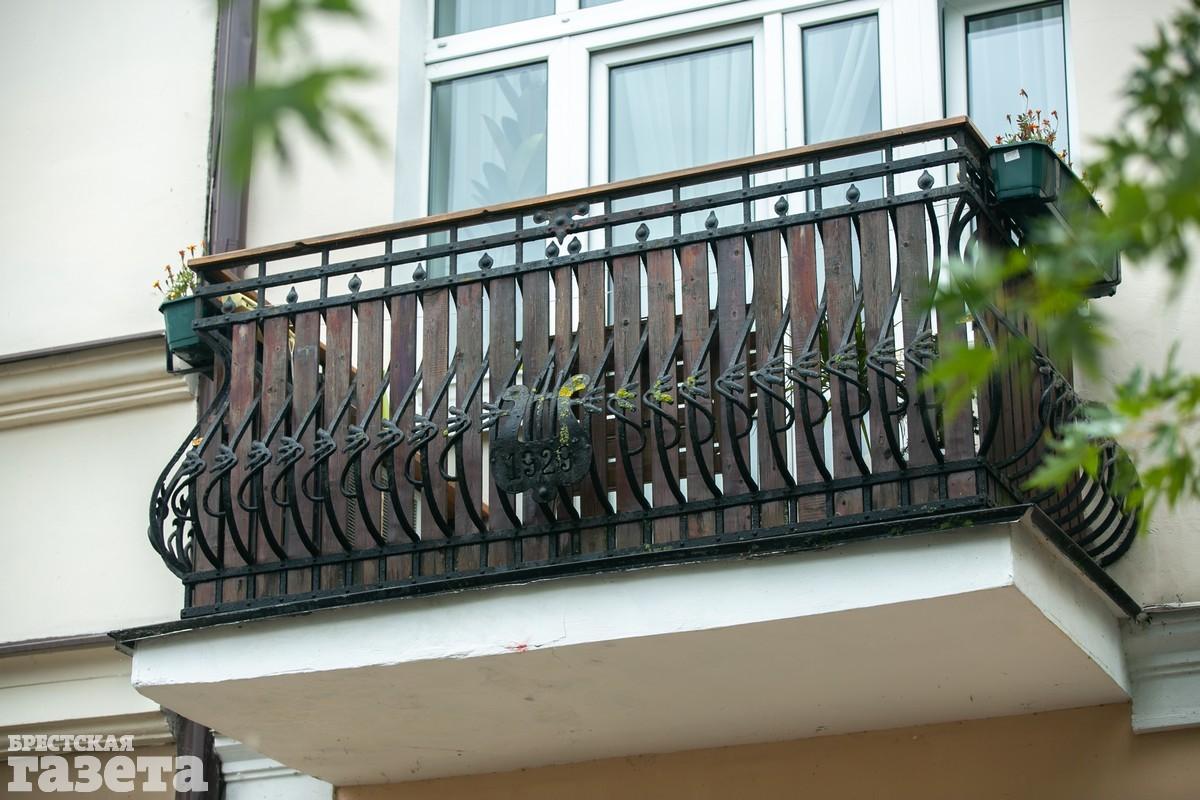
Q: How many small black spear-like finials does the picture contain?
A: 12